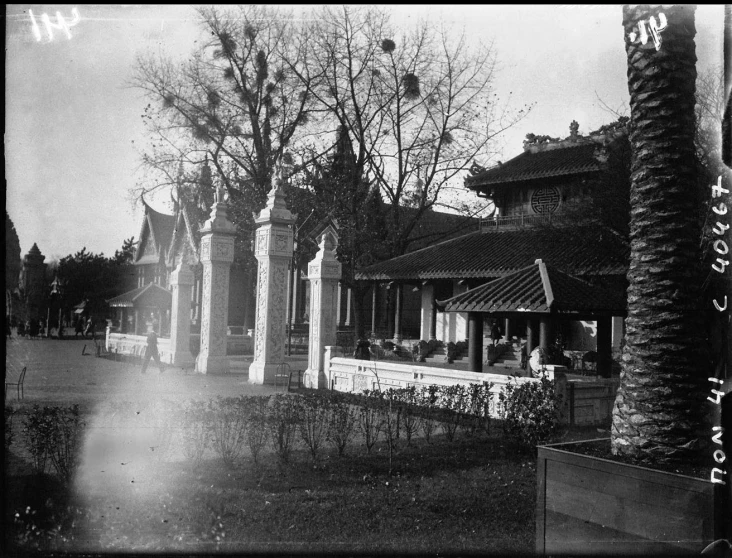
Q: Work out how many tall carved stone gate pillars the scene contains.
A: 4